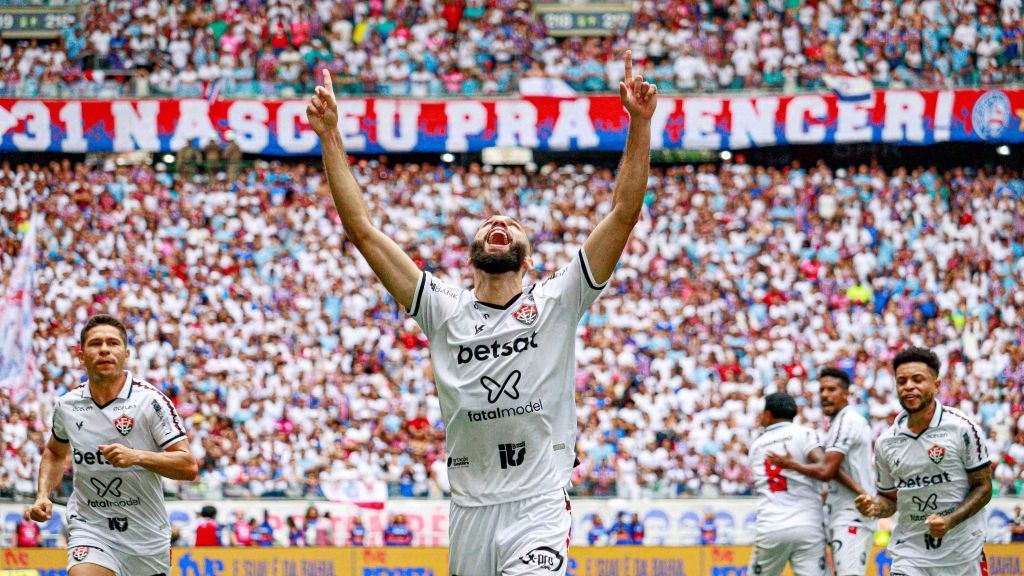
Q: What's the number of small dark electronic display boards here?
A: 2